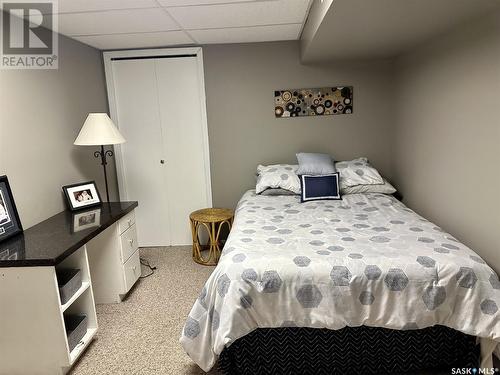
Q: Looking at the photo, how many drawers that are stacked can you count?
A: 3